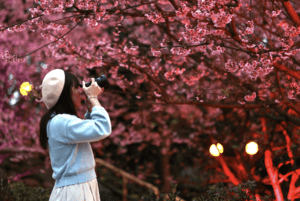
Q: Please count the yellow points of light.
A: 3